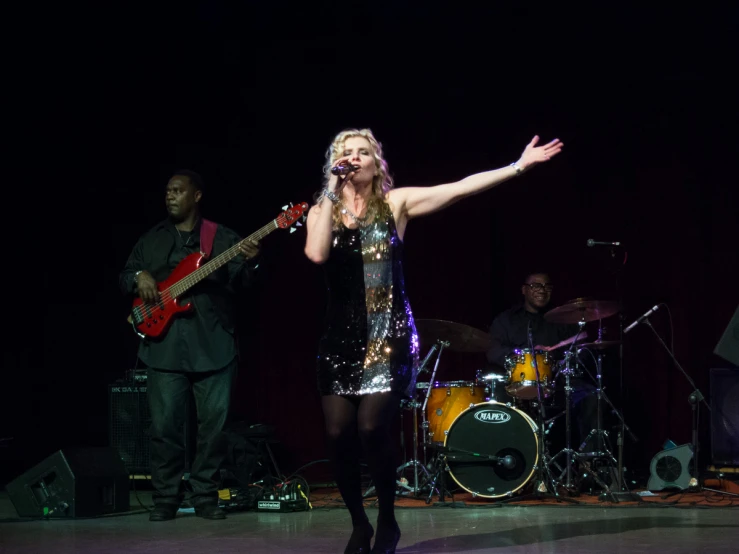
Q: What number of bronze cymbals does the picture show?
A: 3